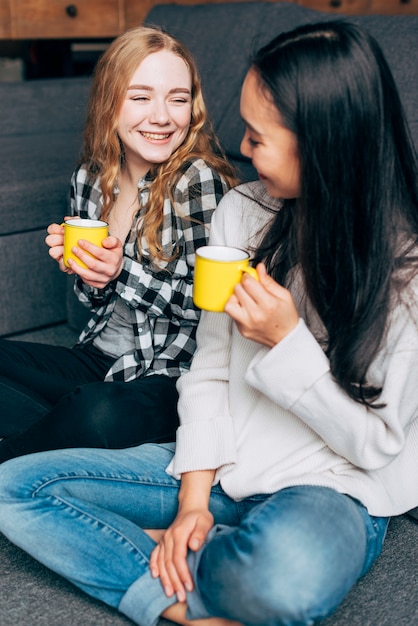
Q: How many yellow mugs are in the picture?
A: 2